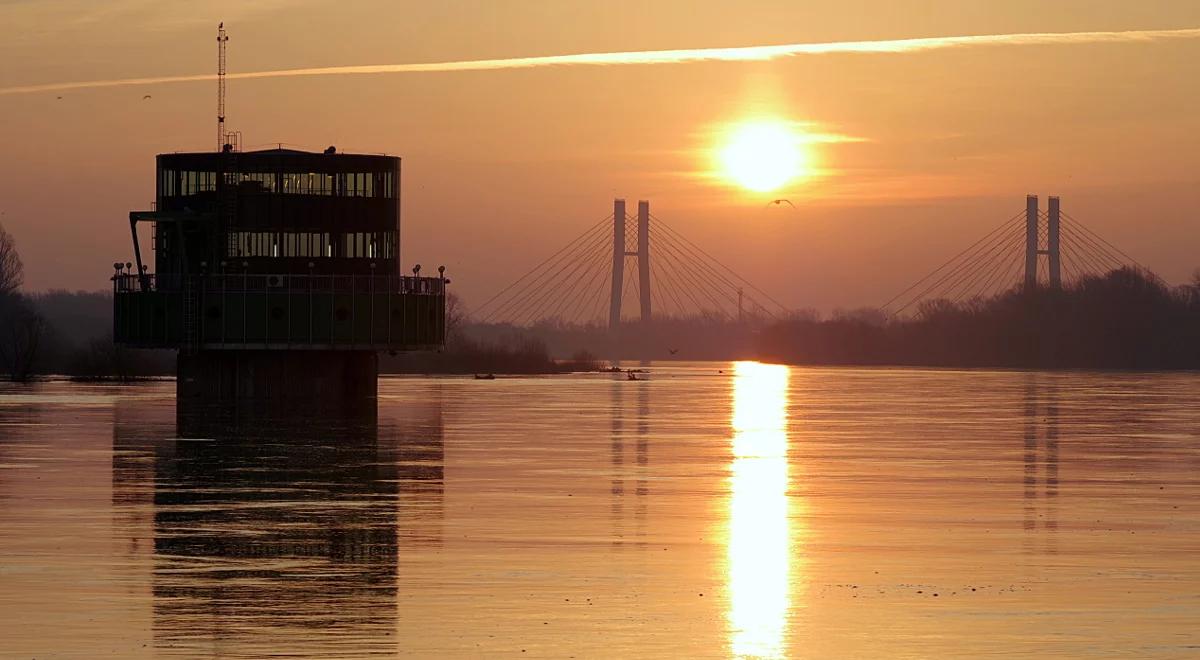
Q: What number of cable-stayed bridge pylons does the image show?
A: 2